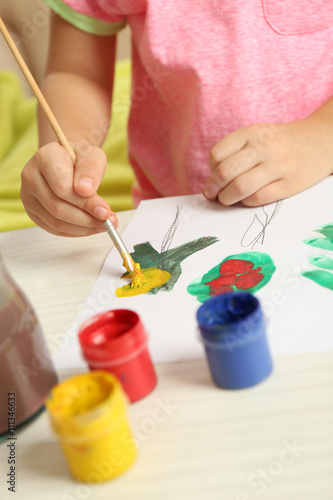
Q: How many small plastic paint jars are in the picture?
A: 3